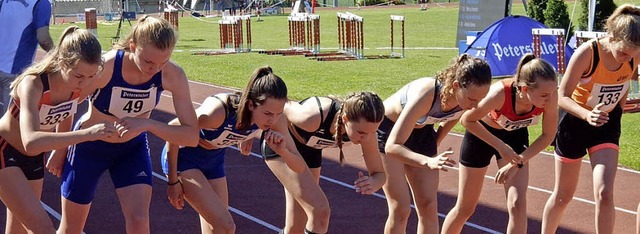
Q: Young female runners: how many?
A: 7